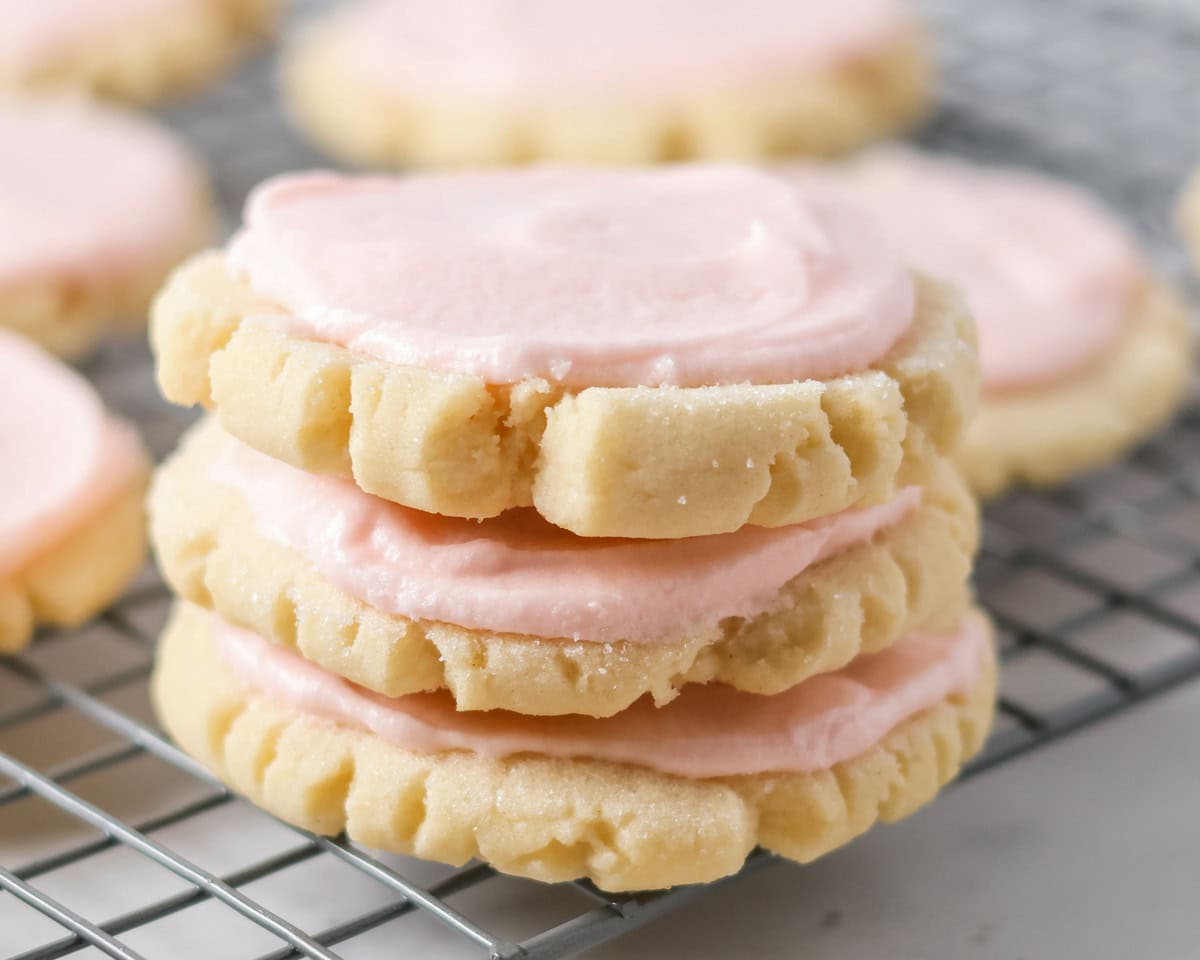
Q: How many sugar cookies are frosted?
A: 8